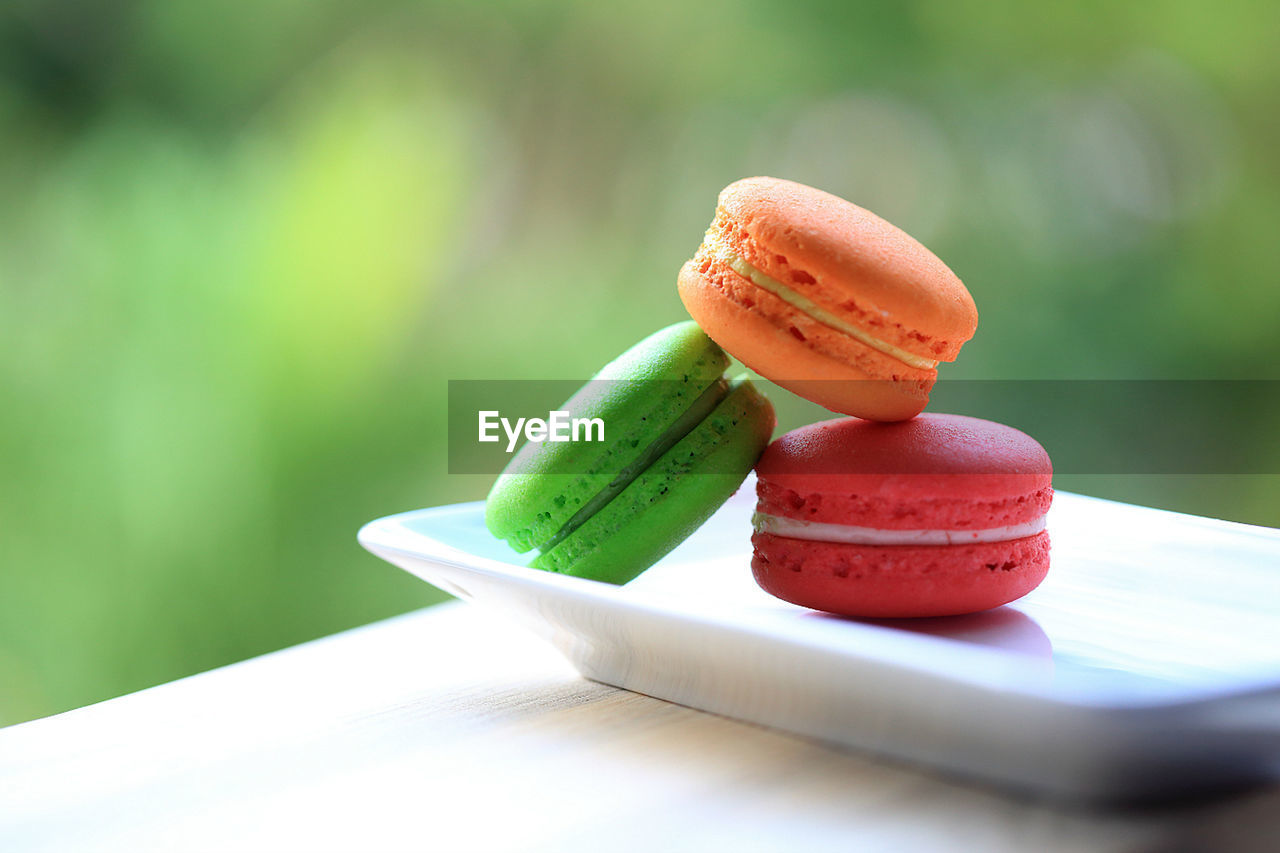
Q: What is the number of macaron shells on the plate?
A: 6